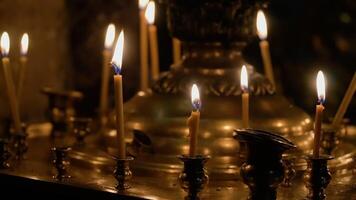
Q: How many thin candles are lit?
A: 10